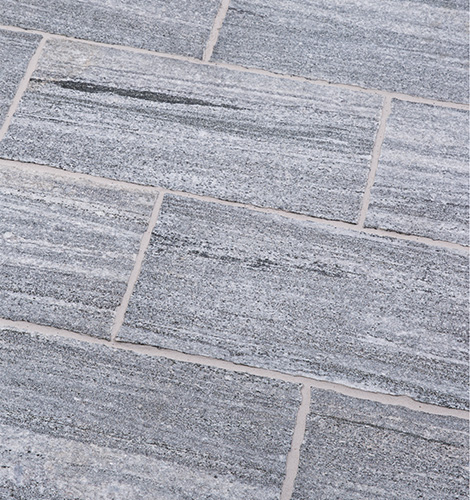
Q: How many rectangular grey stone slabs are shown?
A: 9